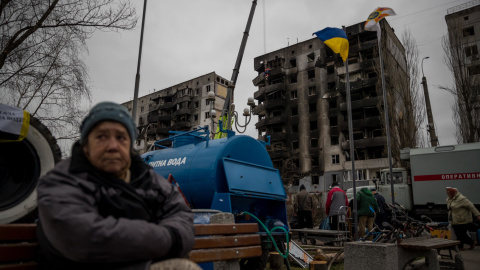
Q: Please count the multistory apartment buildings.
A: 3